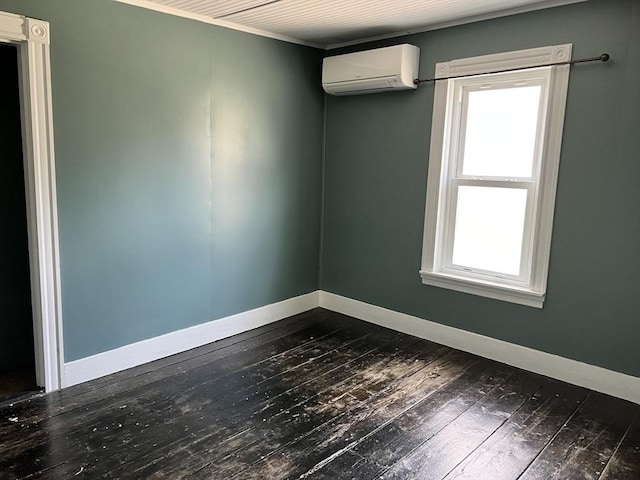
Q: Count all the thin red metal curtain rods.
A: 0